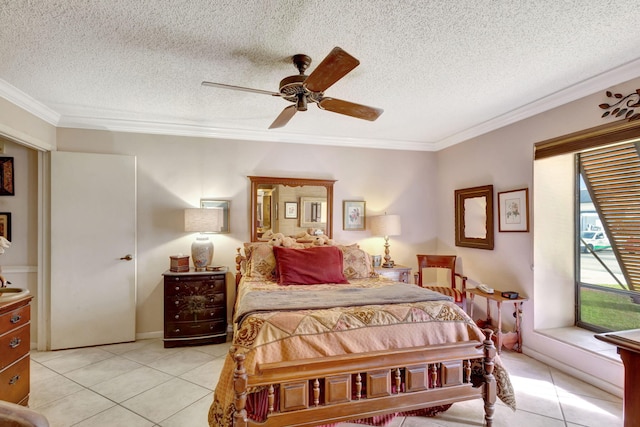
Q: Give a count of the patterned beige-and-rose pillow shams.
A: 2